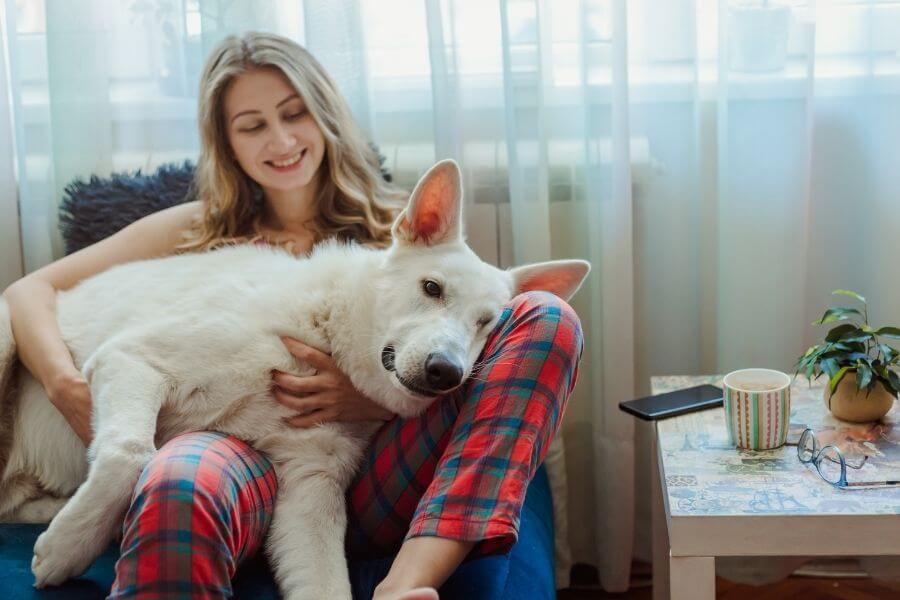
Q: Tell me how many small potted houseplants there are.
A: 1